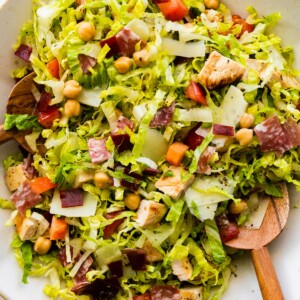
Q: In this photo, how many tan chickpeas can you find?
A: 12